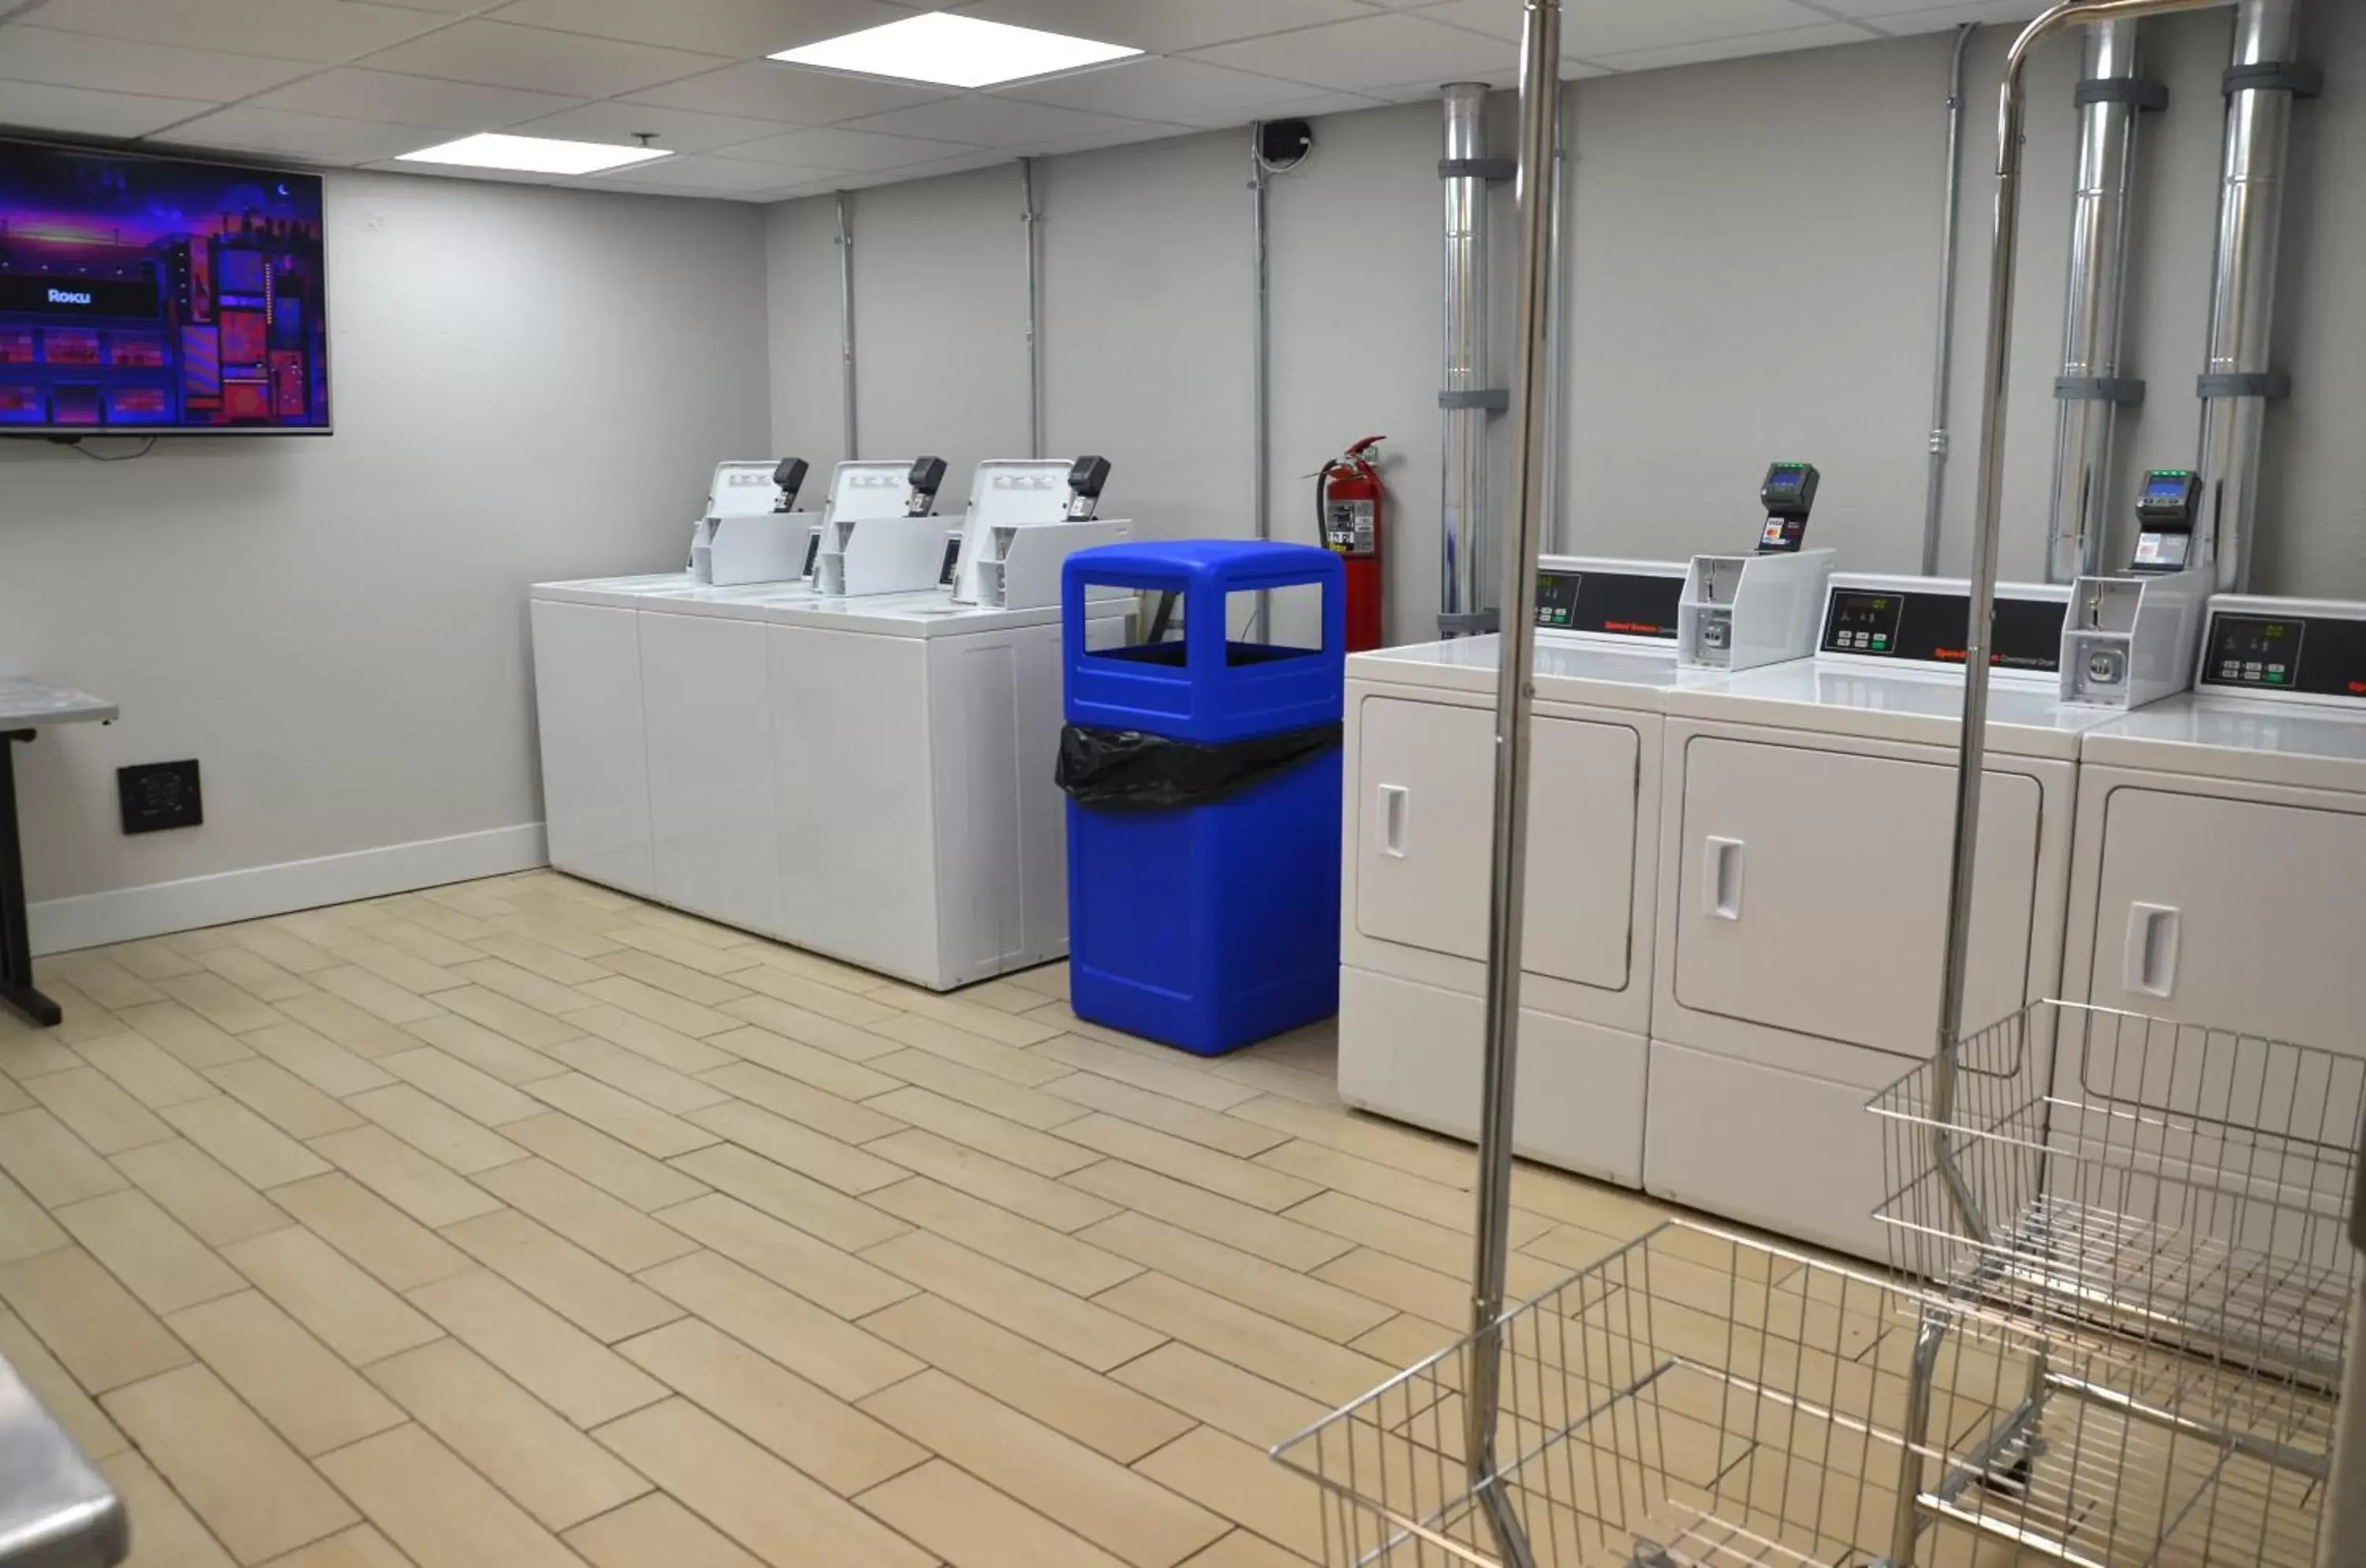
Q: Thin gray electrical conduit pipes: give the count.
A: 5